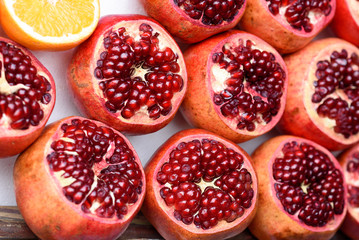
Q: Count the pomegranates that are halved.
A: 11